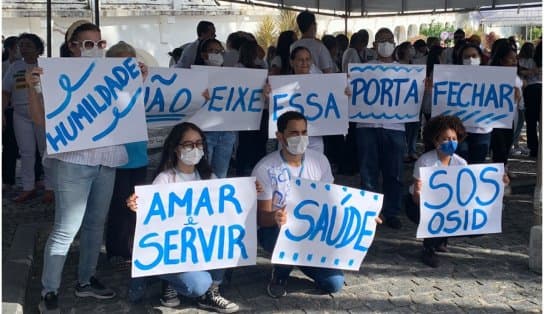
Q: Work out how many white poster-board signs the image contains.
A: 9